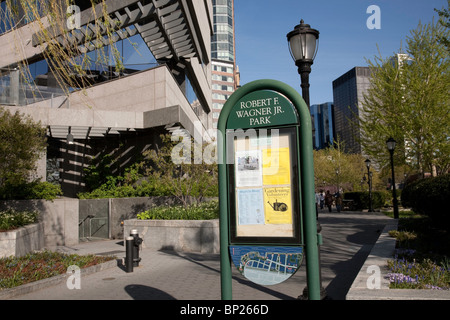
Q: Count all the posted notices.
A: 4